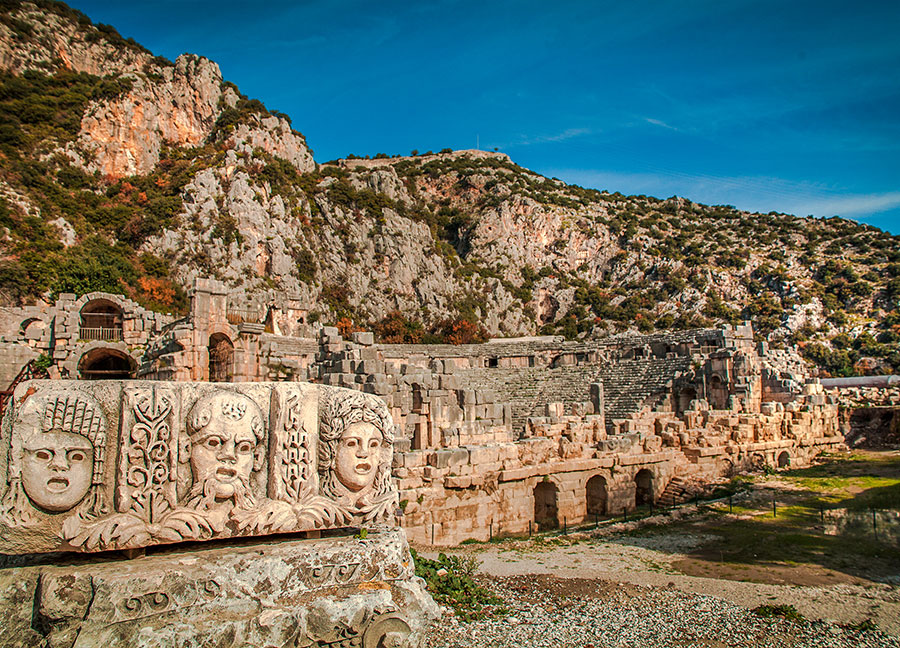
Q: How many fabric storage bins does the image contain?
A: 0